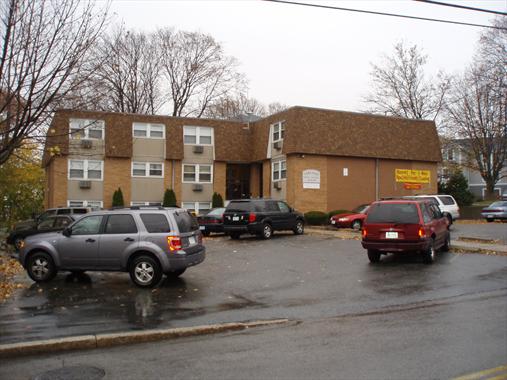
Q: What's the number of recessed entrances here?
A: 1